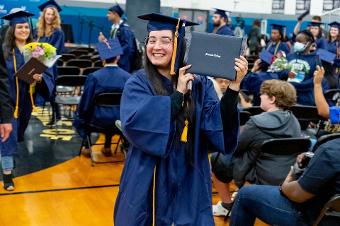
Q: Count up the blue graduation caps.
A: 11